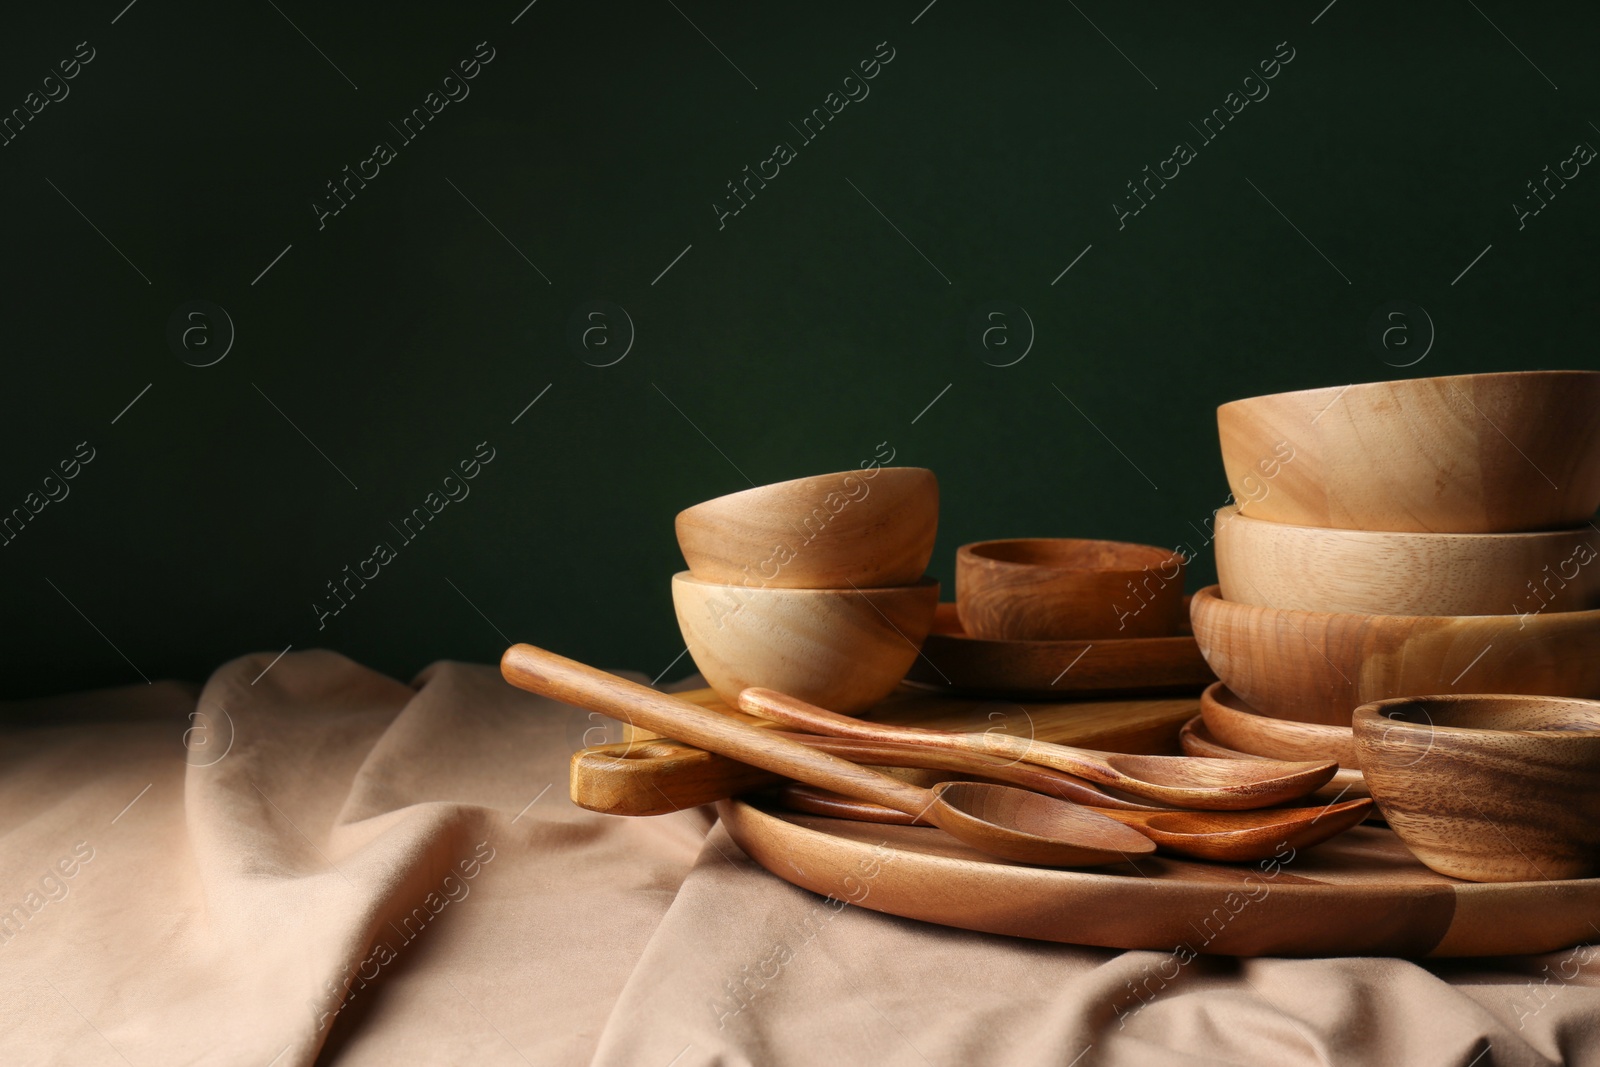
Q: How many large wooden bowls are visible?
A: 3